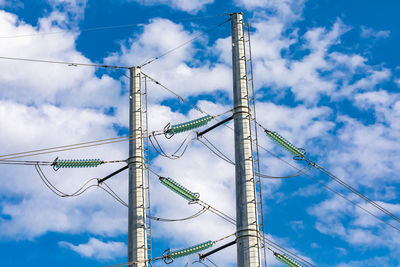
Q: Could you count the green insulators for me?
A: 6